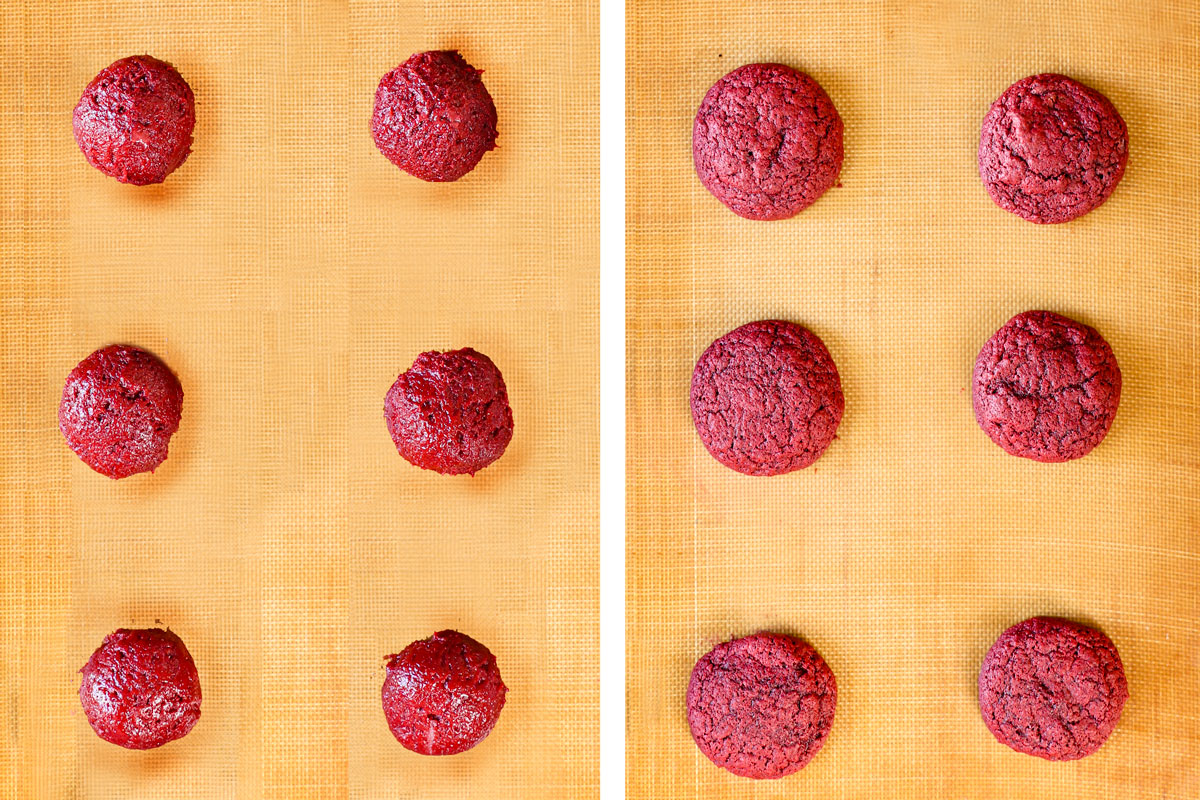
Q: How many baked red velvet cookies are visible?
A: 6